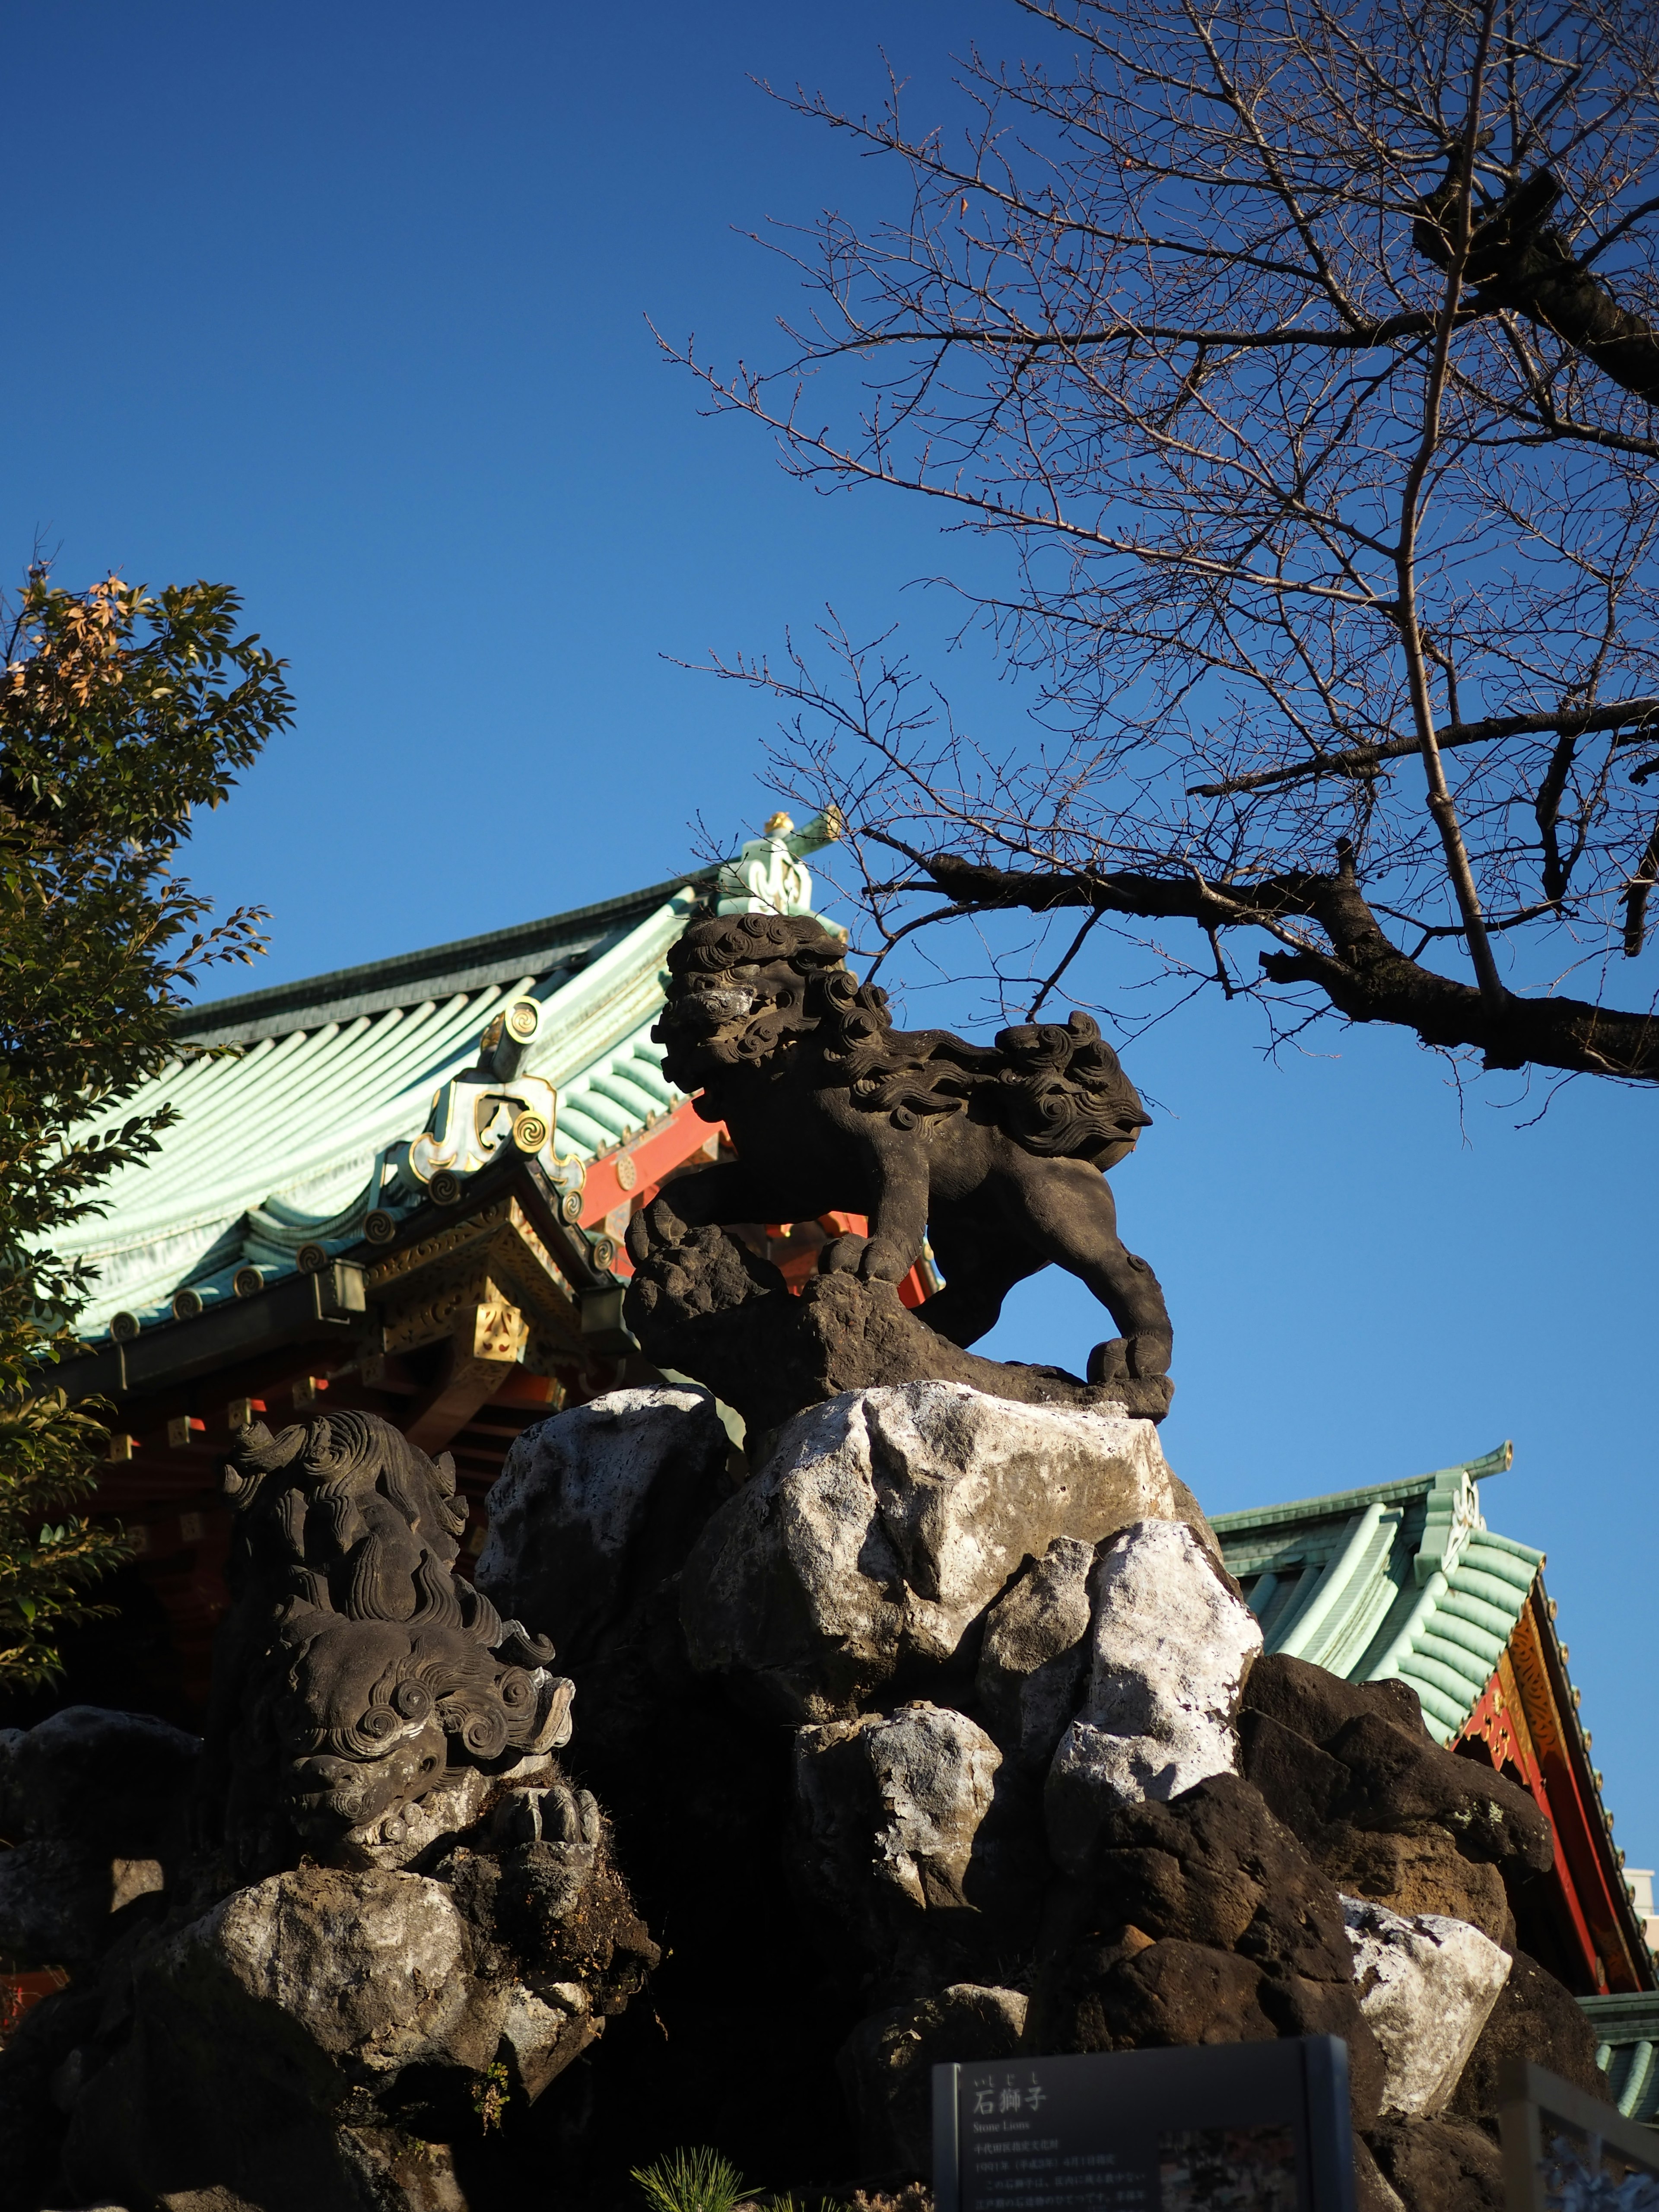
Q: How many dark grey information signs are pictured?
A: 1